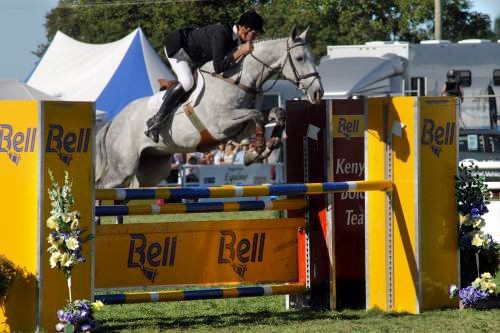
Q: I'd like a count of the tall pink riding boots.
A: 0